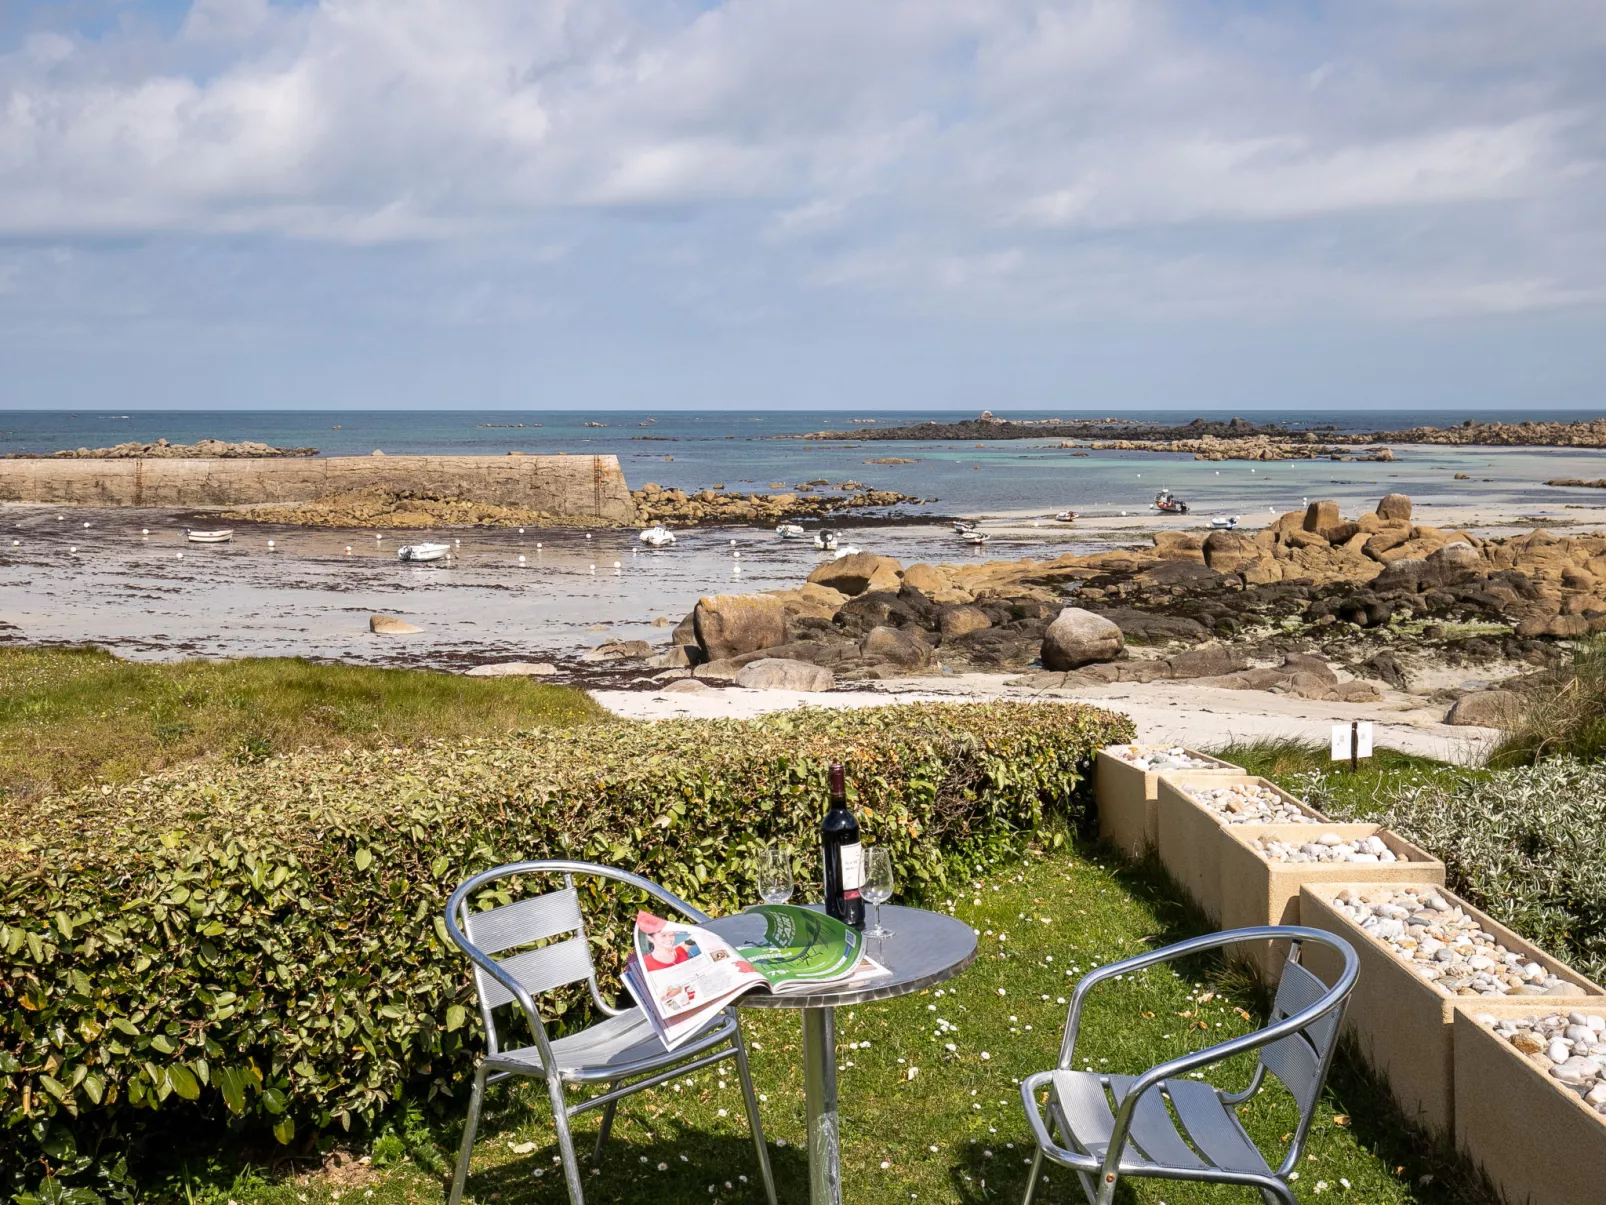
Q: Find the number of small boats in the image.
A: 11